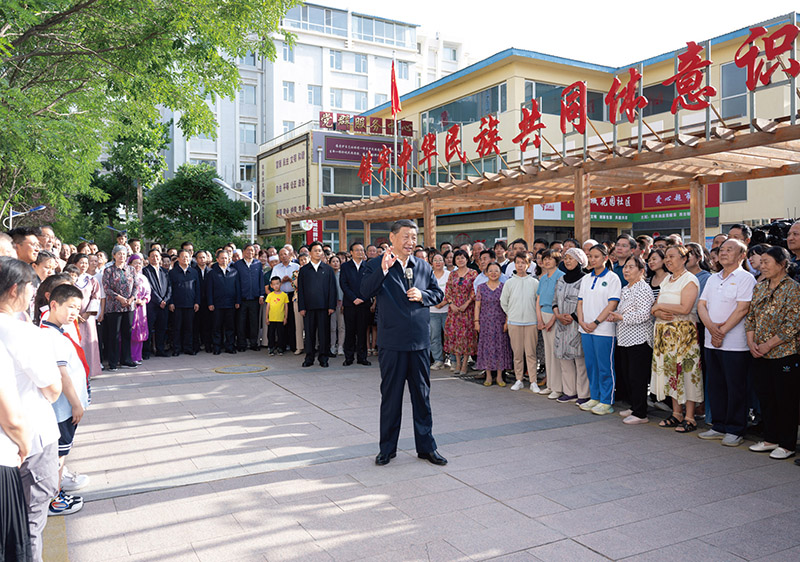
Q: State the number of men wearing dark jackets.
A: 8